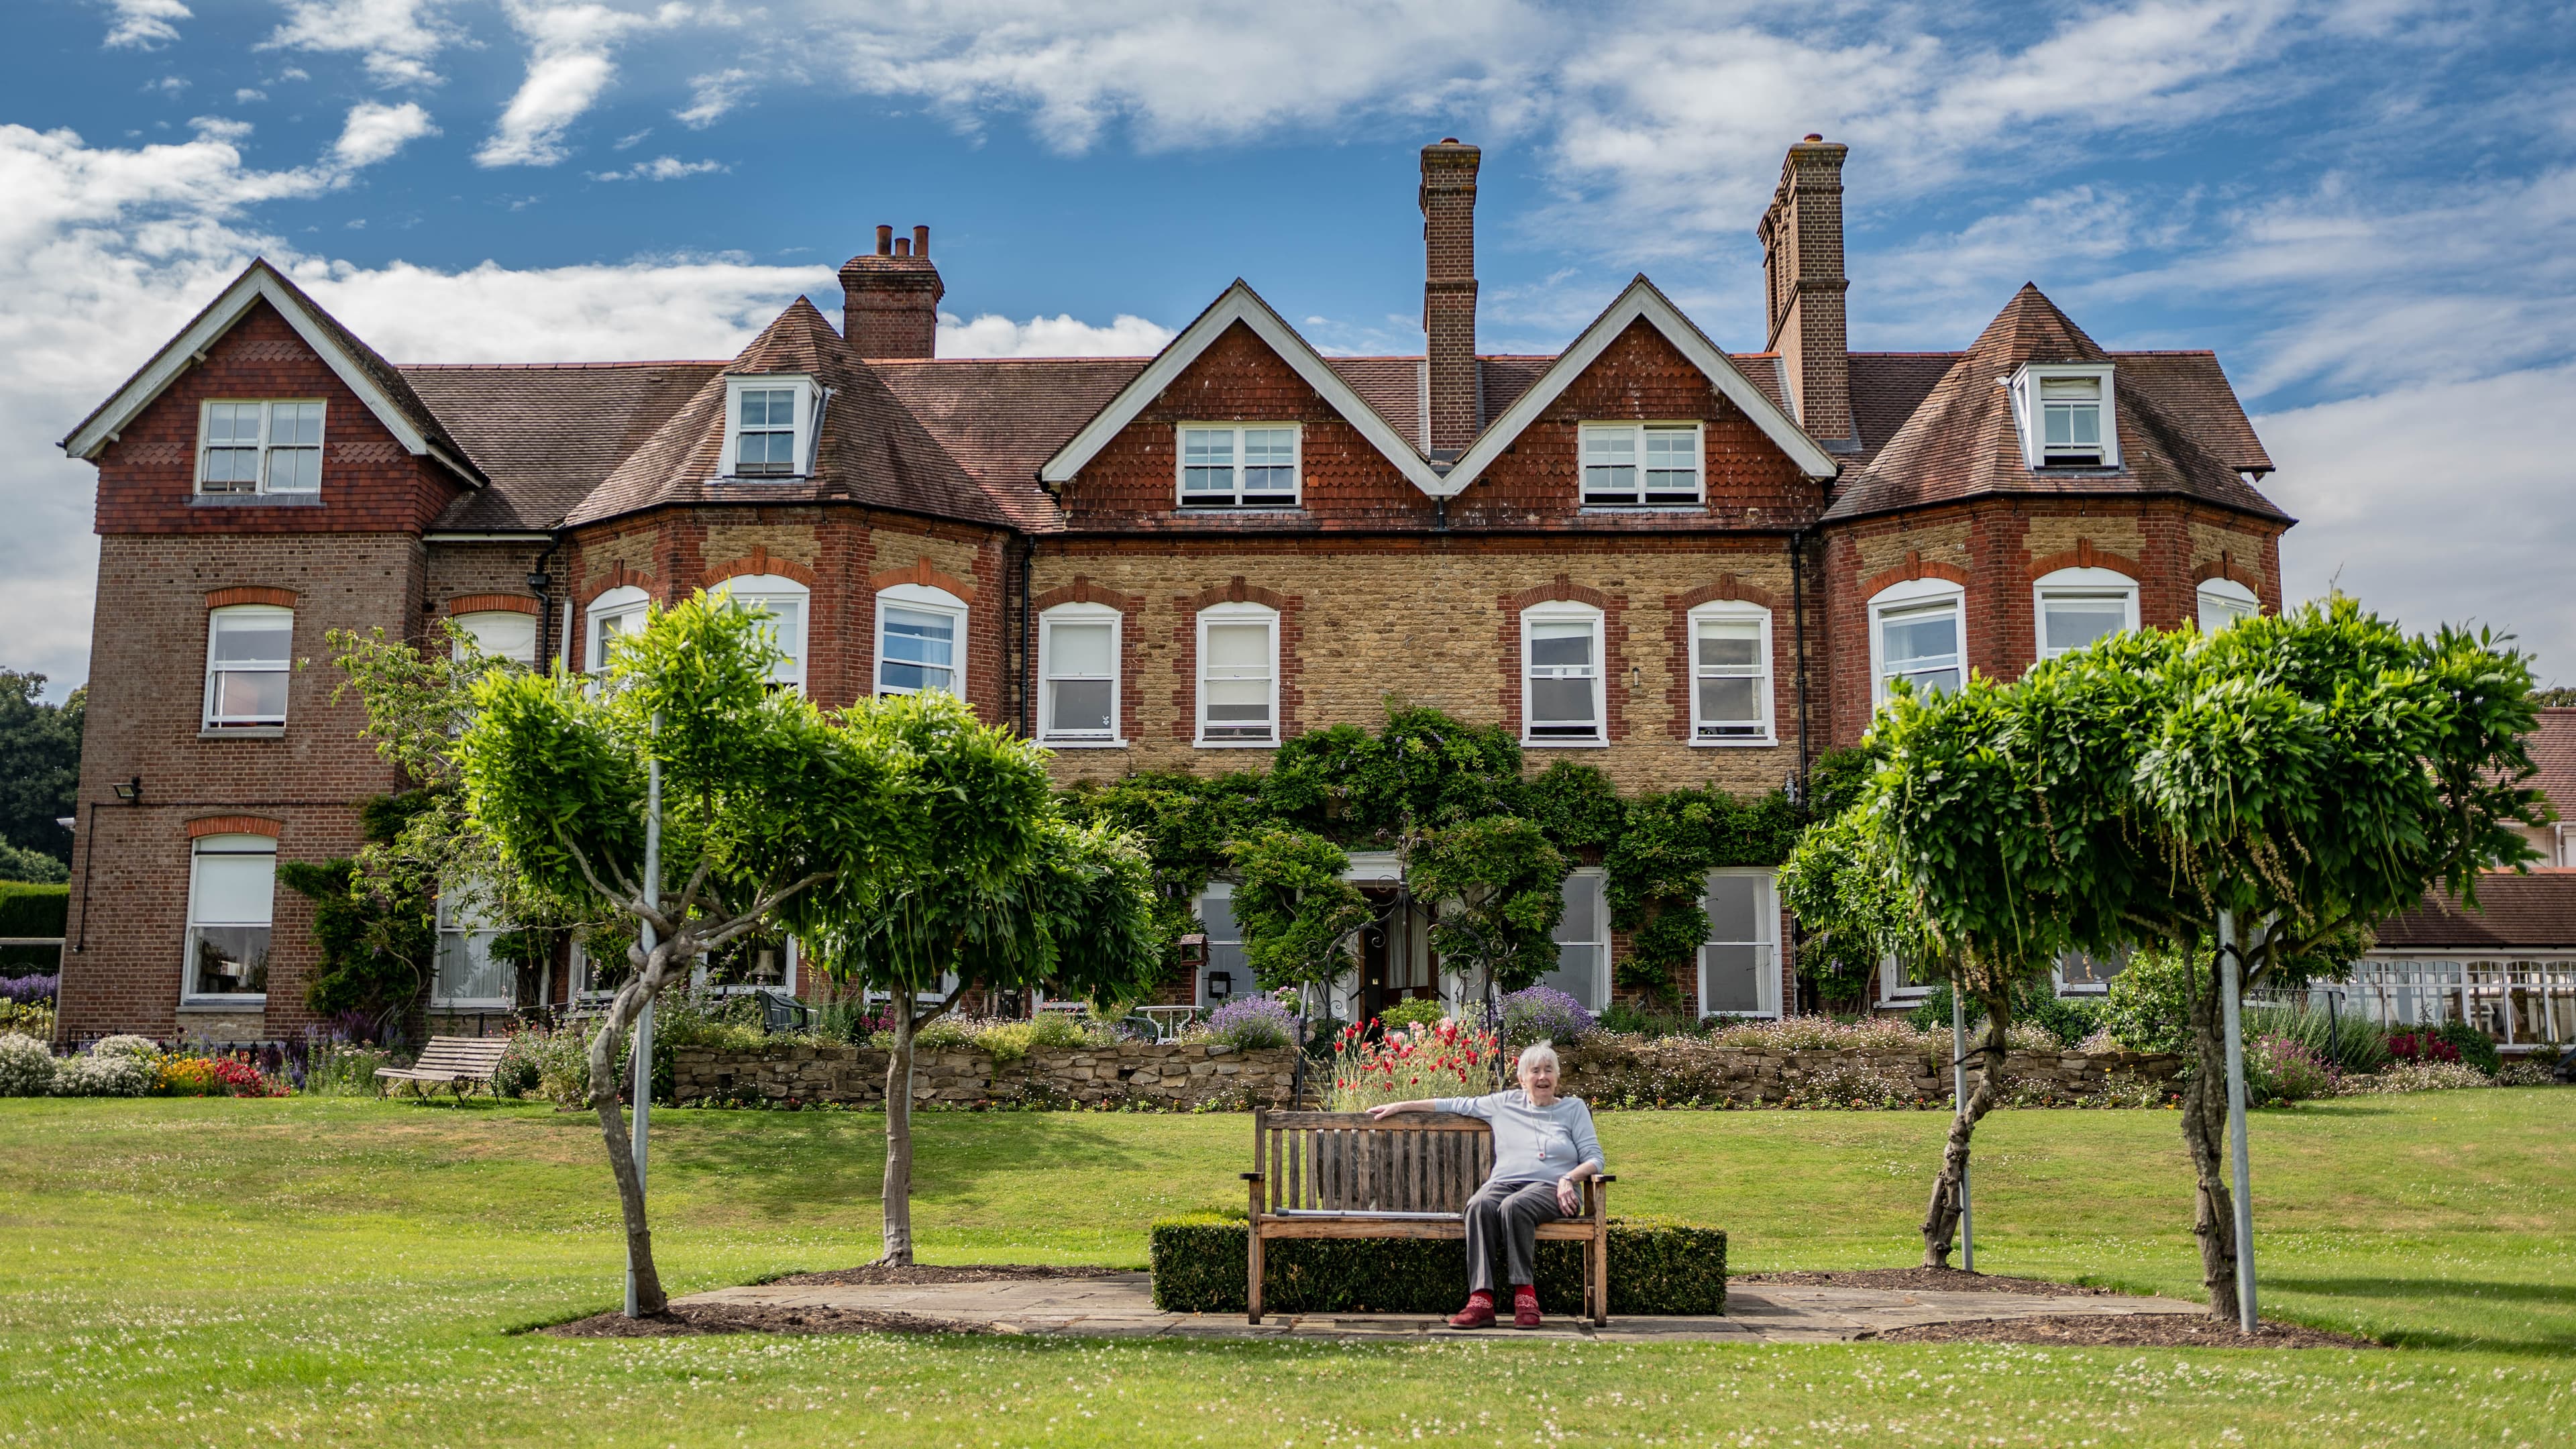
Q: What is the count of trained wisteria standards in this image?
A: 4